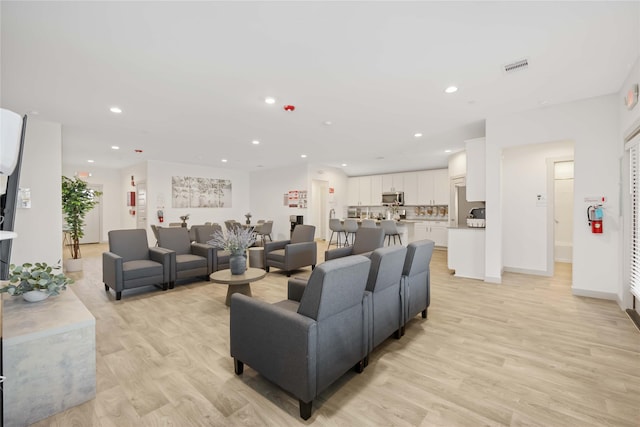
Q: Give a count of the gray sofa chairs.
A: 8